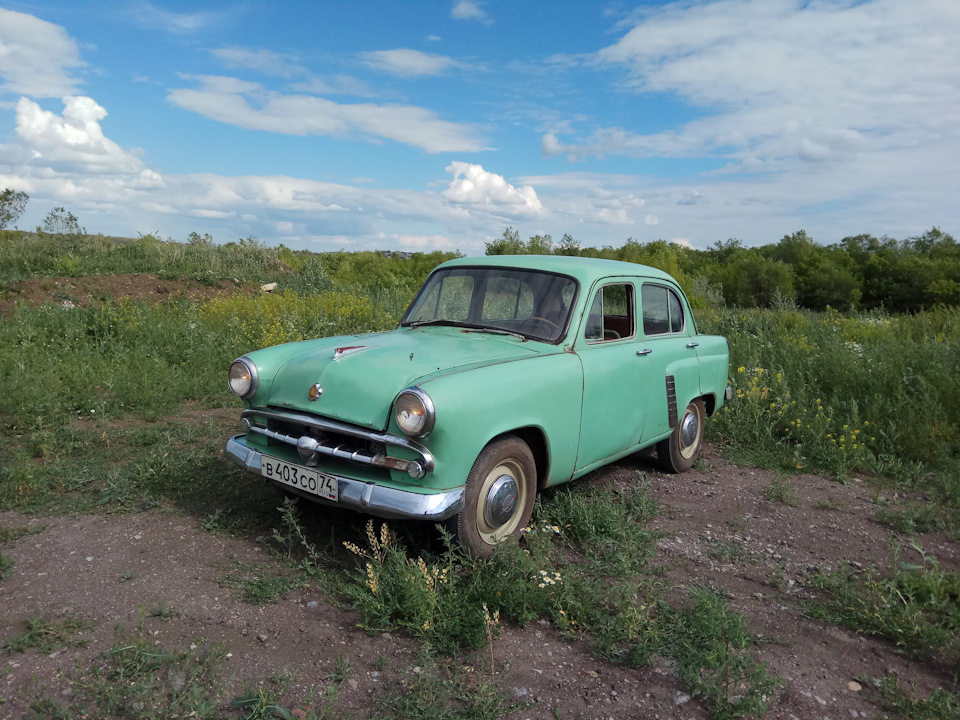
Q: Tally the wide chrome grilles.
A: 1